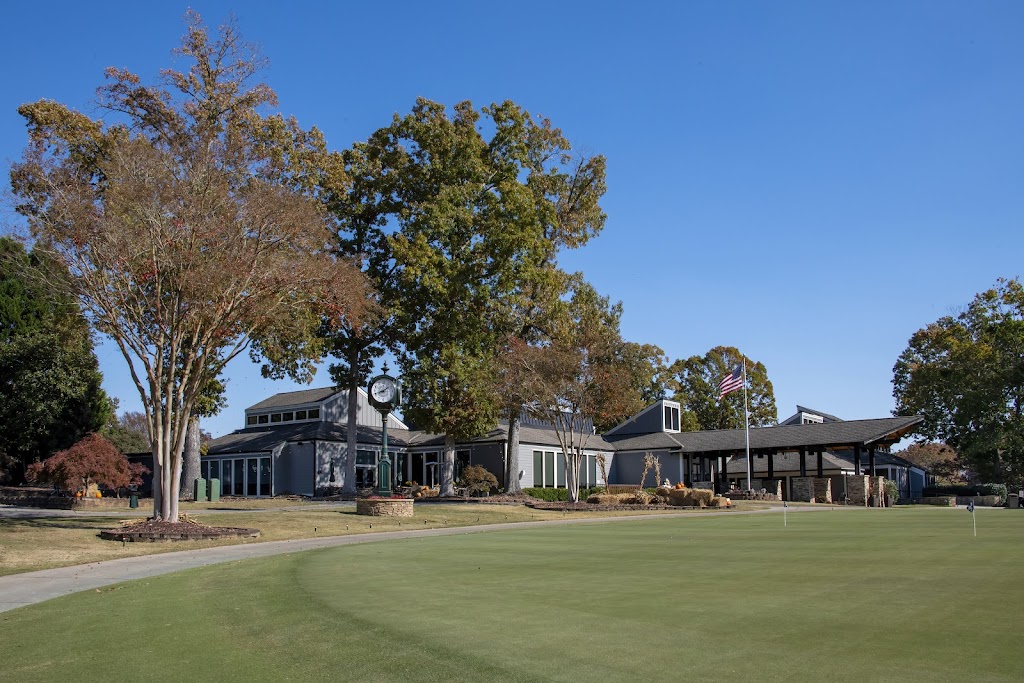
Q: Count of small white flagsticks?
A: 2